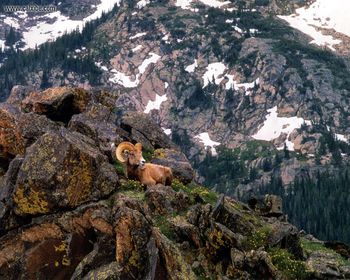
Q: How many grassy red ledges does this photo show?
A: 0